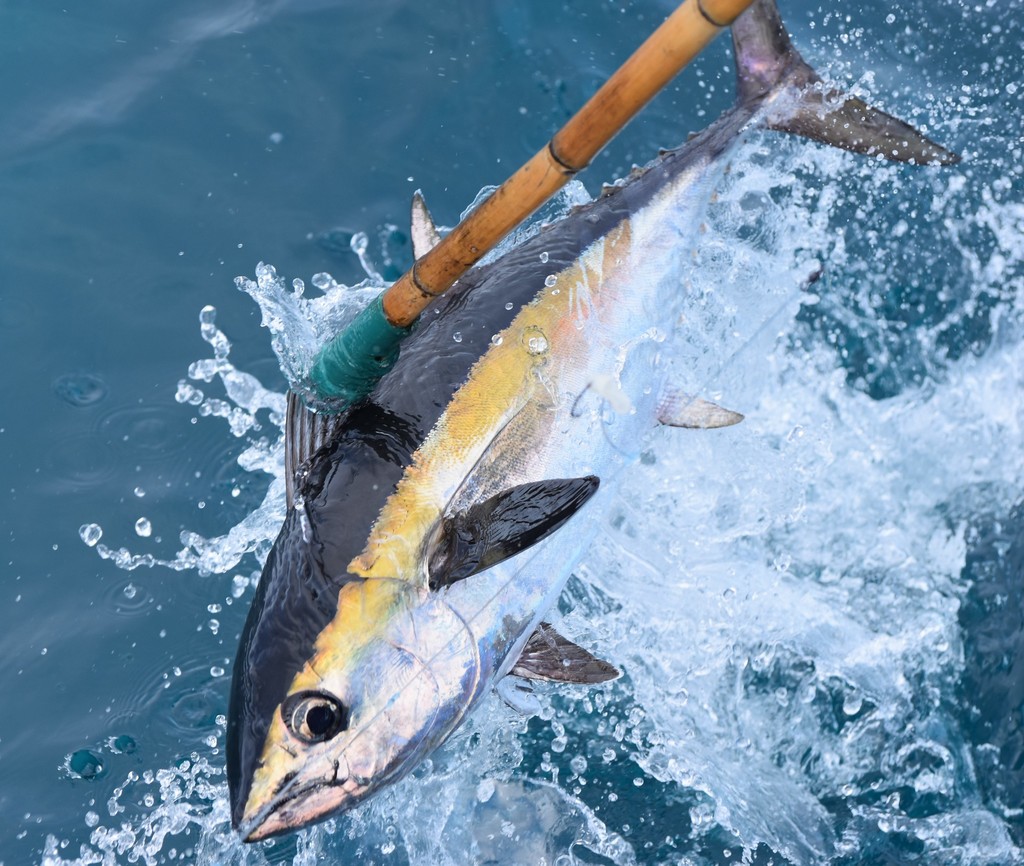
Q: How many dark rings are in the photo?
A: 3